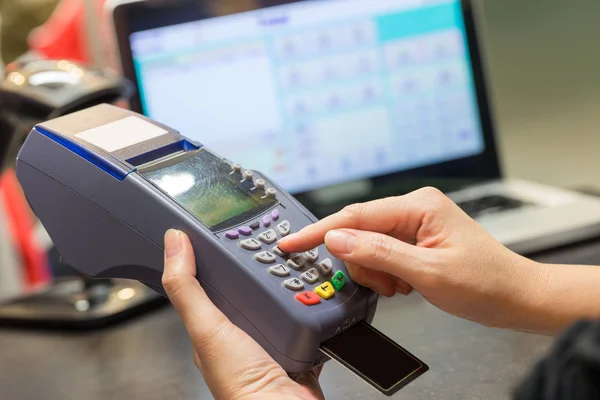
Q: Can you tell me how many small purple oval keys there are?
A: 4